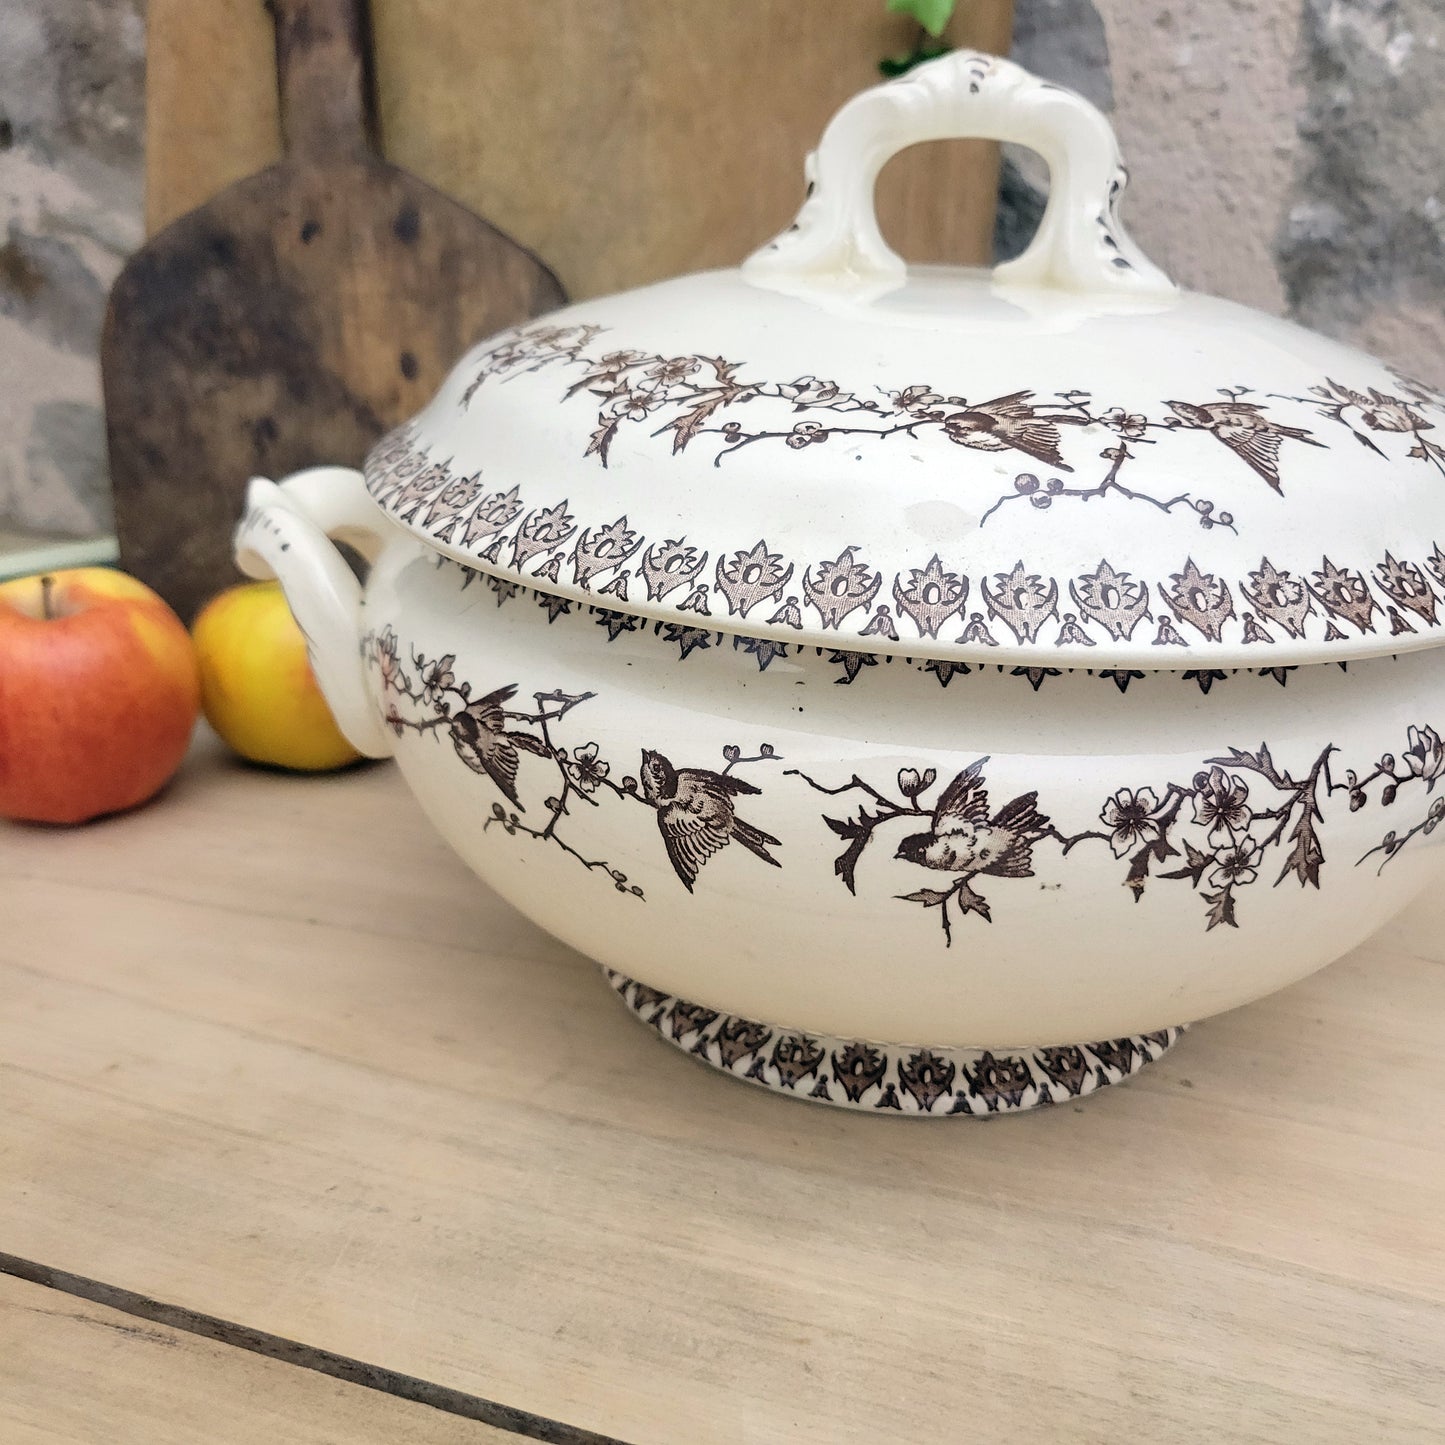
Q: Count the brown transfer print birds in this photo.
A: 6